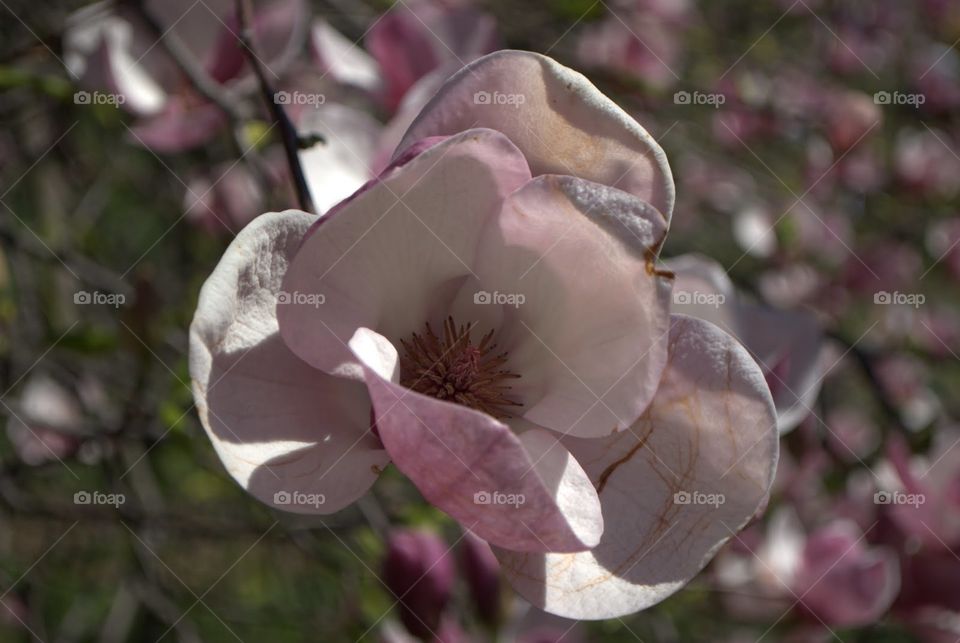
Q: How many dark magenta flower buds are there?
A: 2